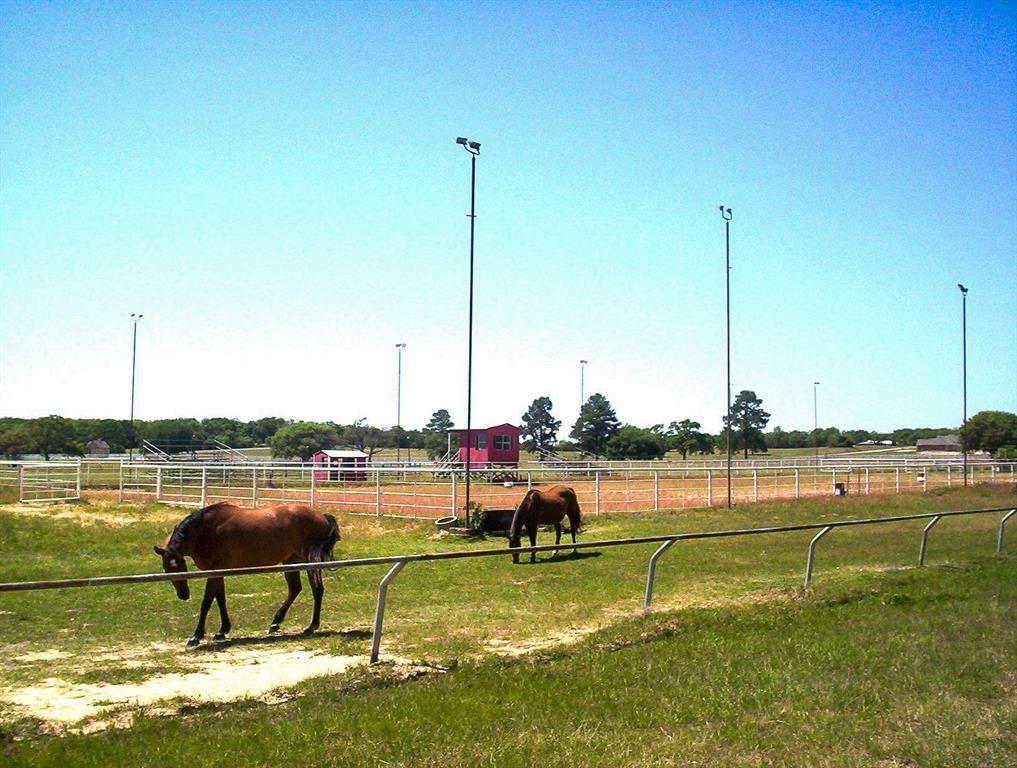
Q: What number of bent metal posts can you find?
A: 5